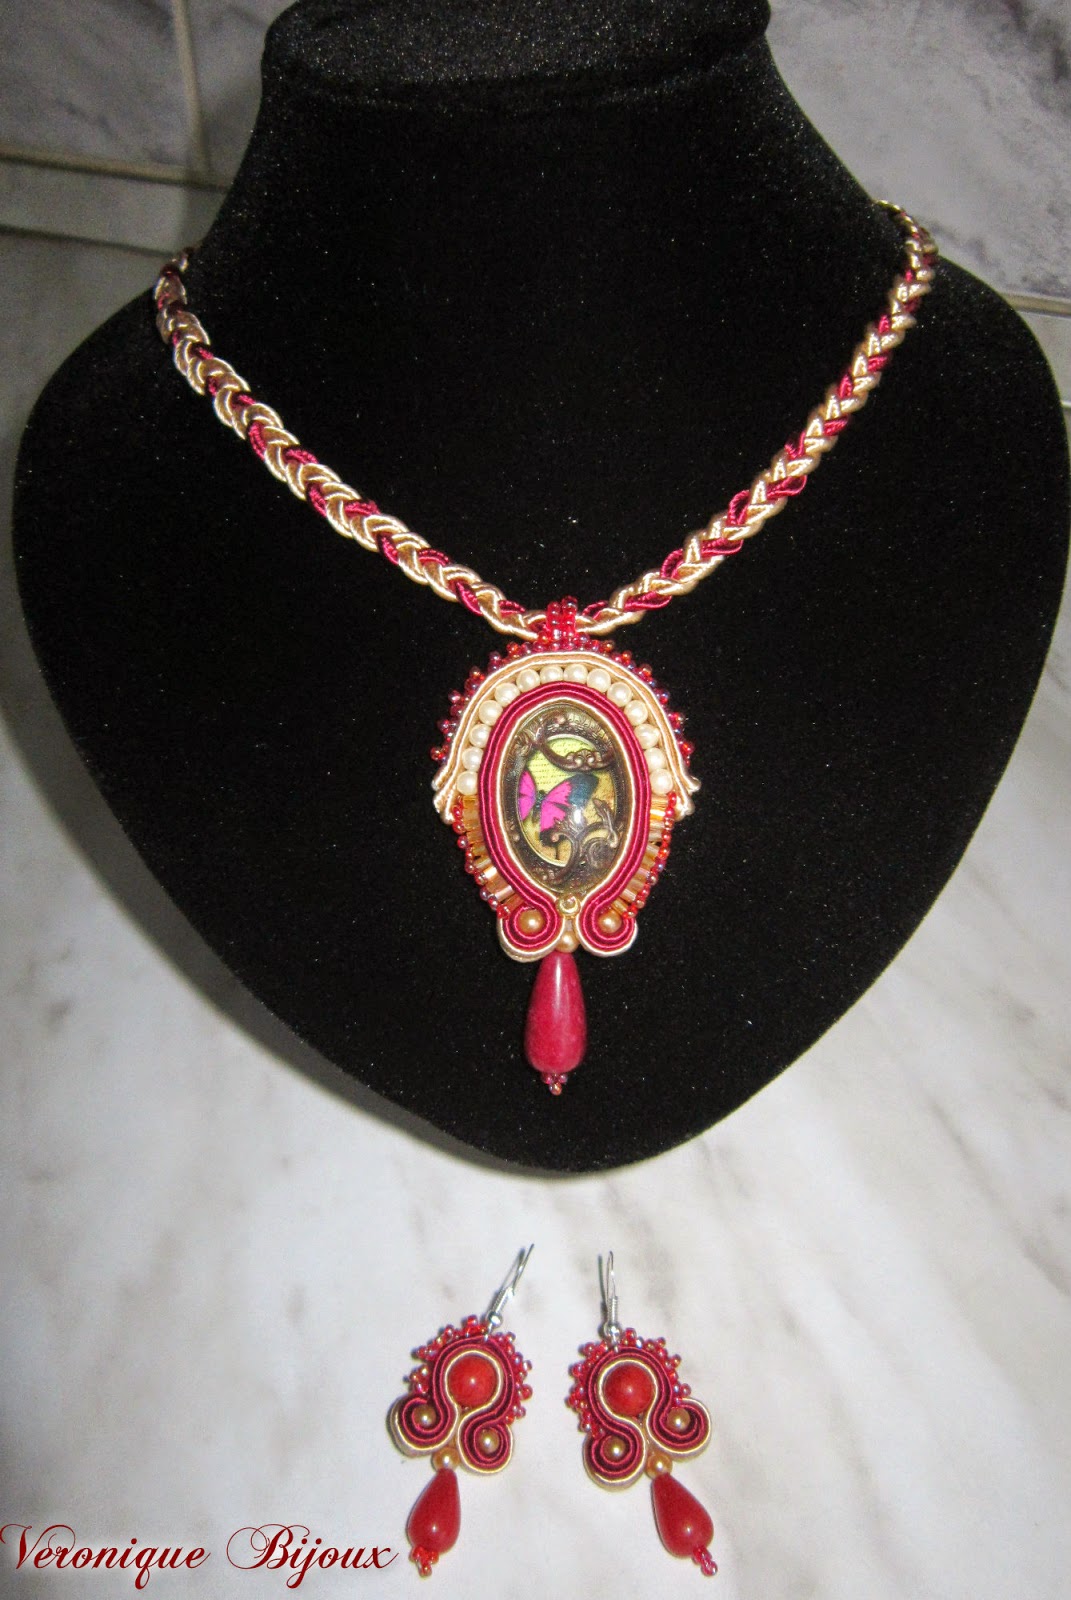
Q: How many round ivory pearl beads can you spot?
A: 14